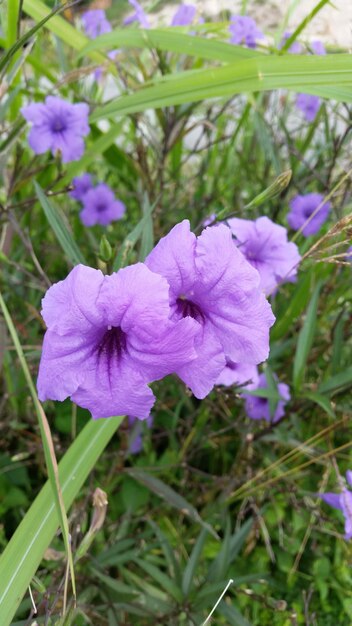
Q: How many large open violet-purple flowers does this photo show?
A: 2